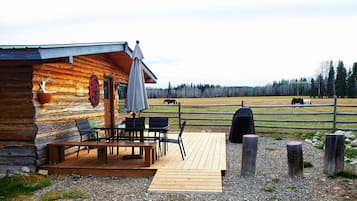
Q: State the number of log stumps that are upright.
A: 3